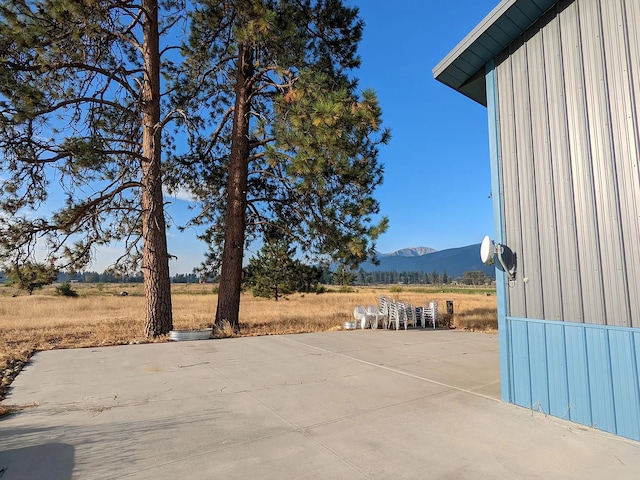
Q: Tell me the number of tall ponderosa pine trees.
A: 2